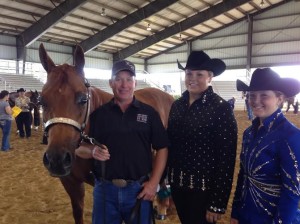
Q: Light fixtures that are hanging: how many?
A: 4